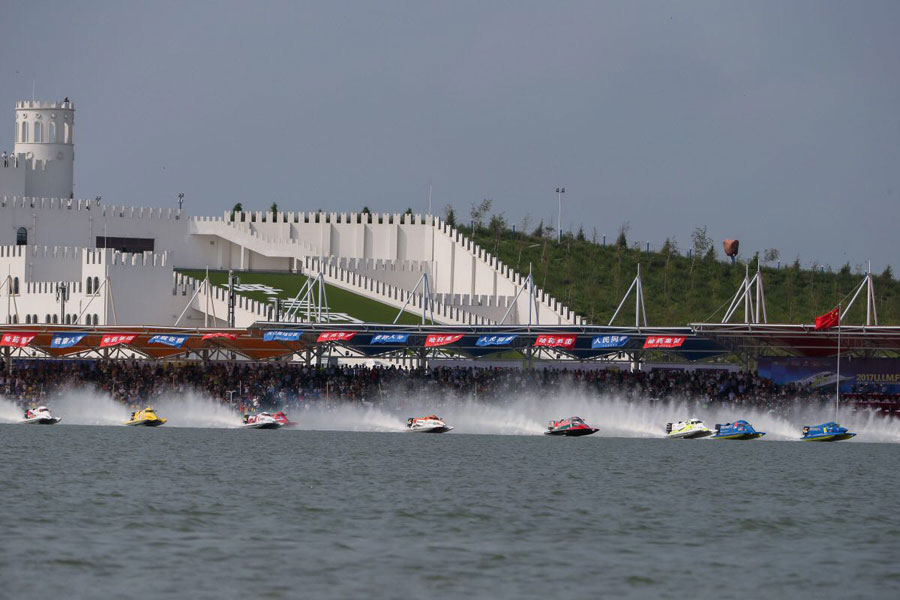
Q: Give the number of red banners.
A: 7